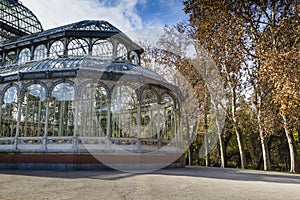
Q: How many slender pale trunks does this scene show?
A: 6